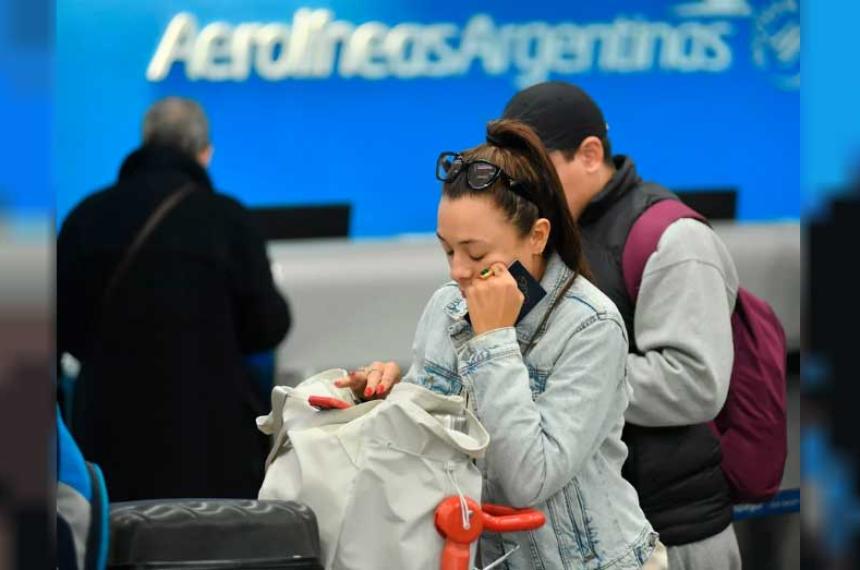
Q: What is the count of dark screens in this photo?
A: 2